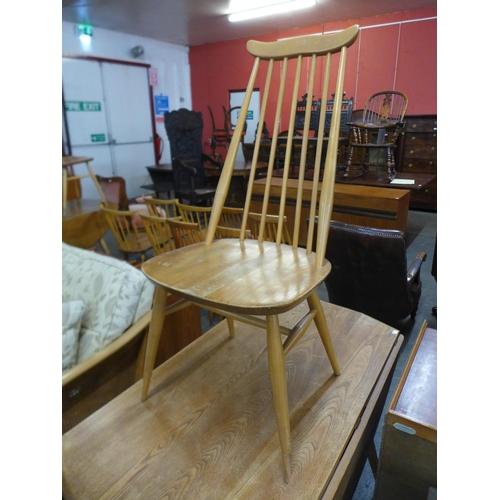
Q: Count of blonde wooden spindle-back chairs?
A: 9